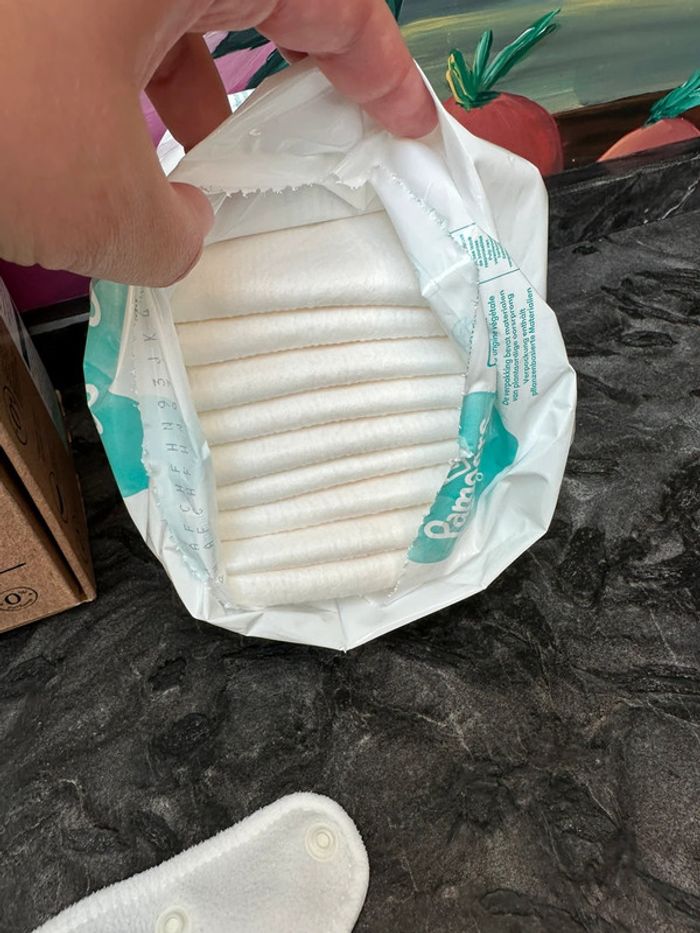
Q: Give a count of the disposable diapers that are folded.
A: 9